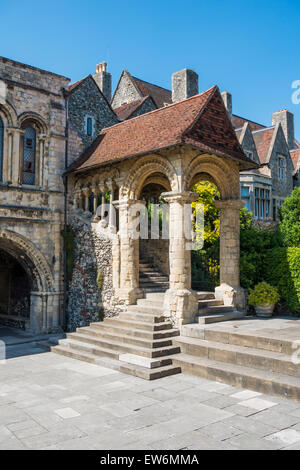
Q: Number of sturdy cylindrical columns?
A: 3